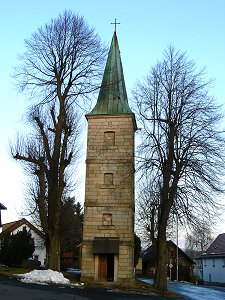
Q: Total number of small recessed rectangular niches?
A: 3